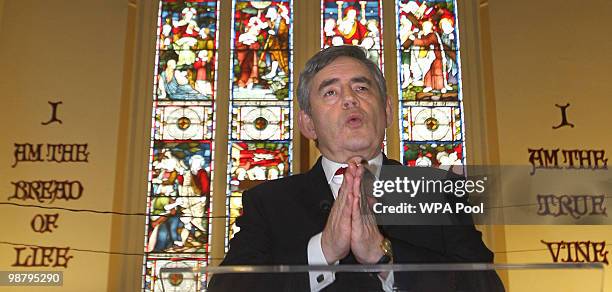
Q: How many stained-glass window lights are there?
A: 4